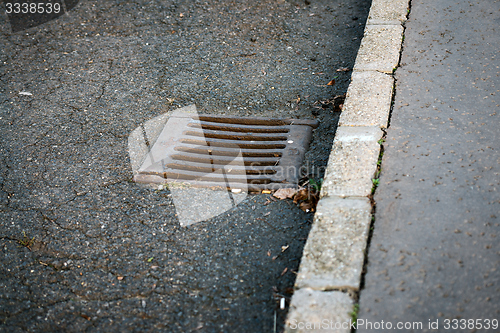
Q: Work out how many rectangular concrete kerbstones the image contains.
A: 6